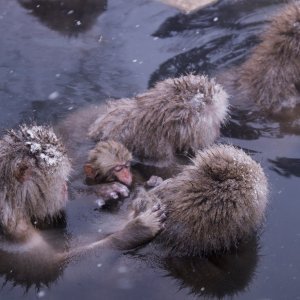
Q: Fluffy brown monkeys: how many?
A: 5